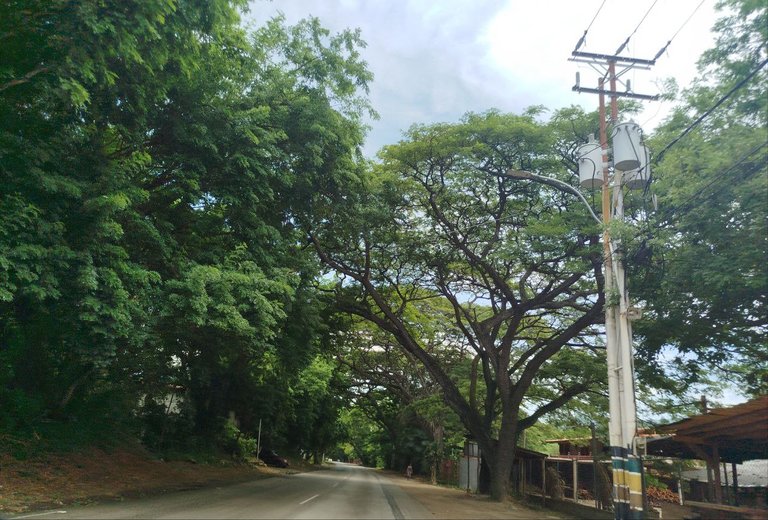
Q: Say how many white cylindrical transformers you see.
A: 3